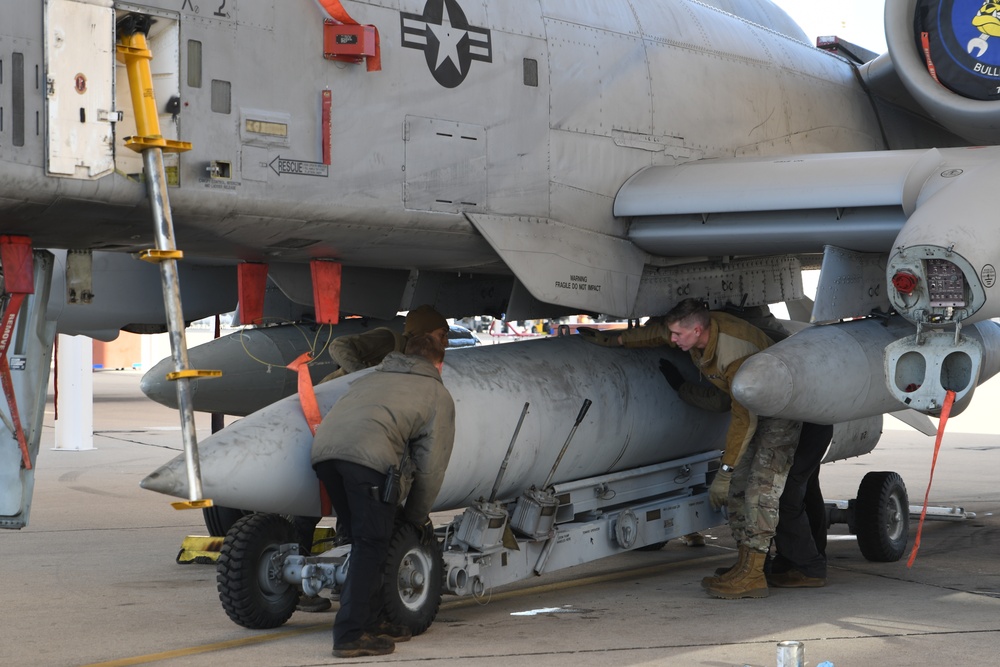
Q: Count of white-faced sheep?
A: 0